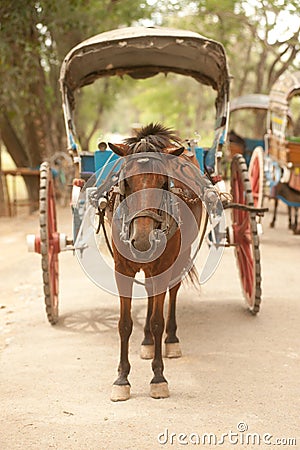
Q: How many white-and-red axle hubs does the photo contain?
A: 2